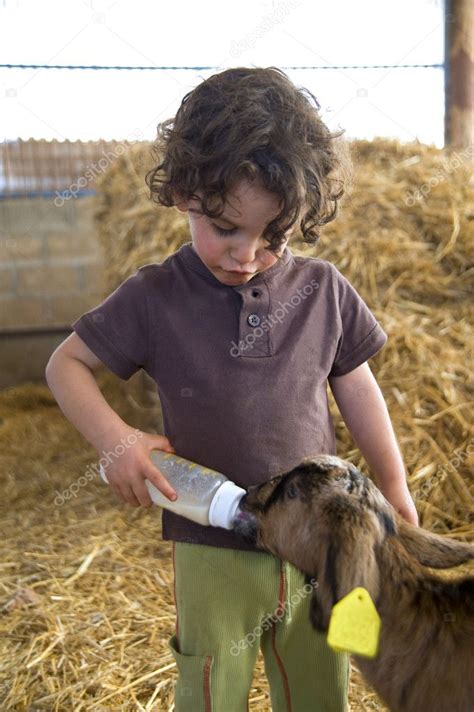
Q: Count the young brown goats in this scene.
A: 1